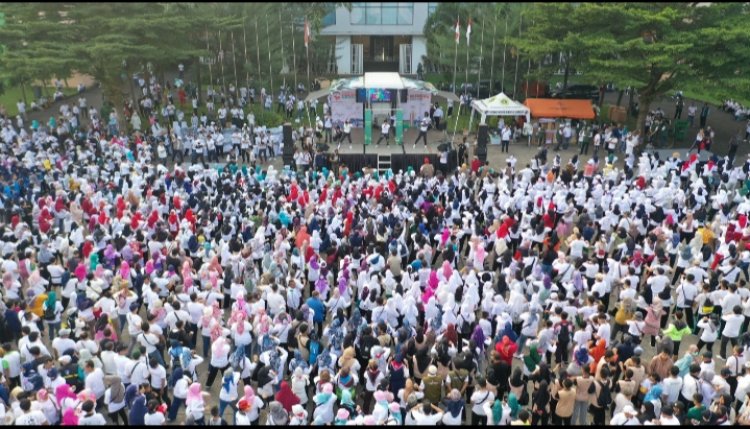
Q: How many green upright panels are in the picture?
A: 2